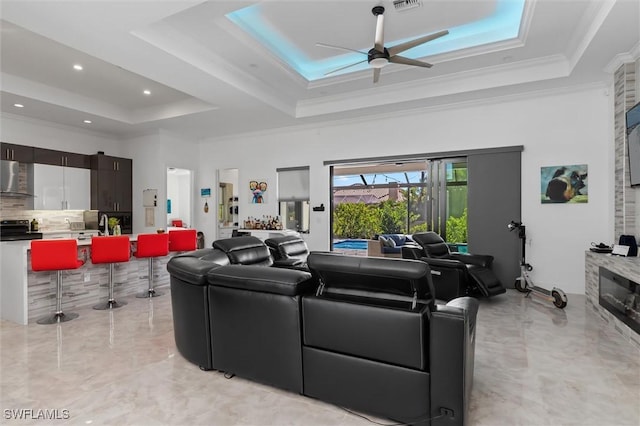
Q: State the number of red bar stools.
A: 4